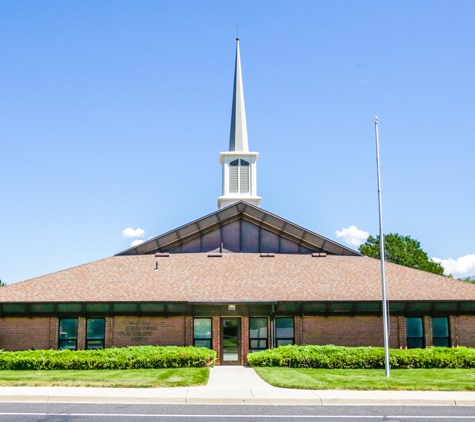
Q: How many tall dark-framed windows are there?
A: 7